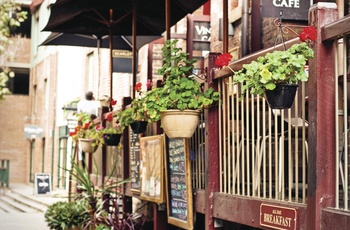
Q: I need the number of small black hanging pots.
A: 3